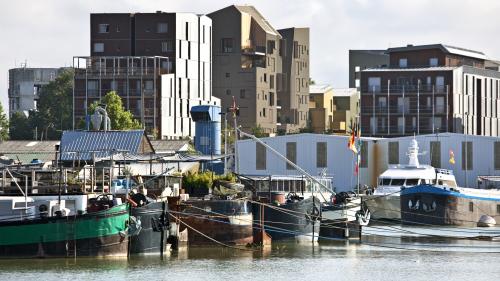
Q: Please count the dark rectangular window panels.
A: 8